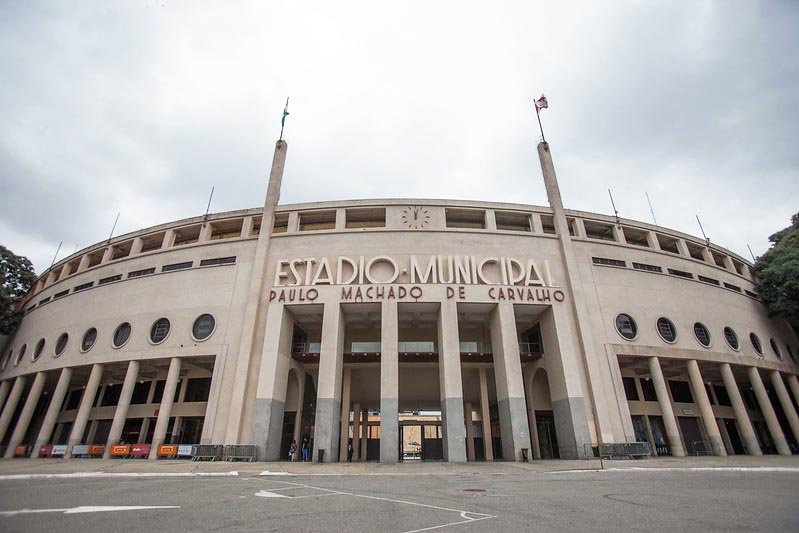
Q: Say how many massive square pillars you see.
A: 6